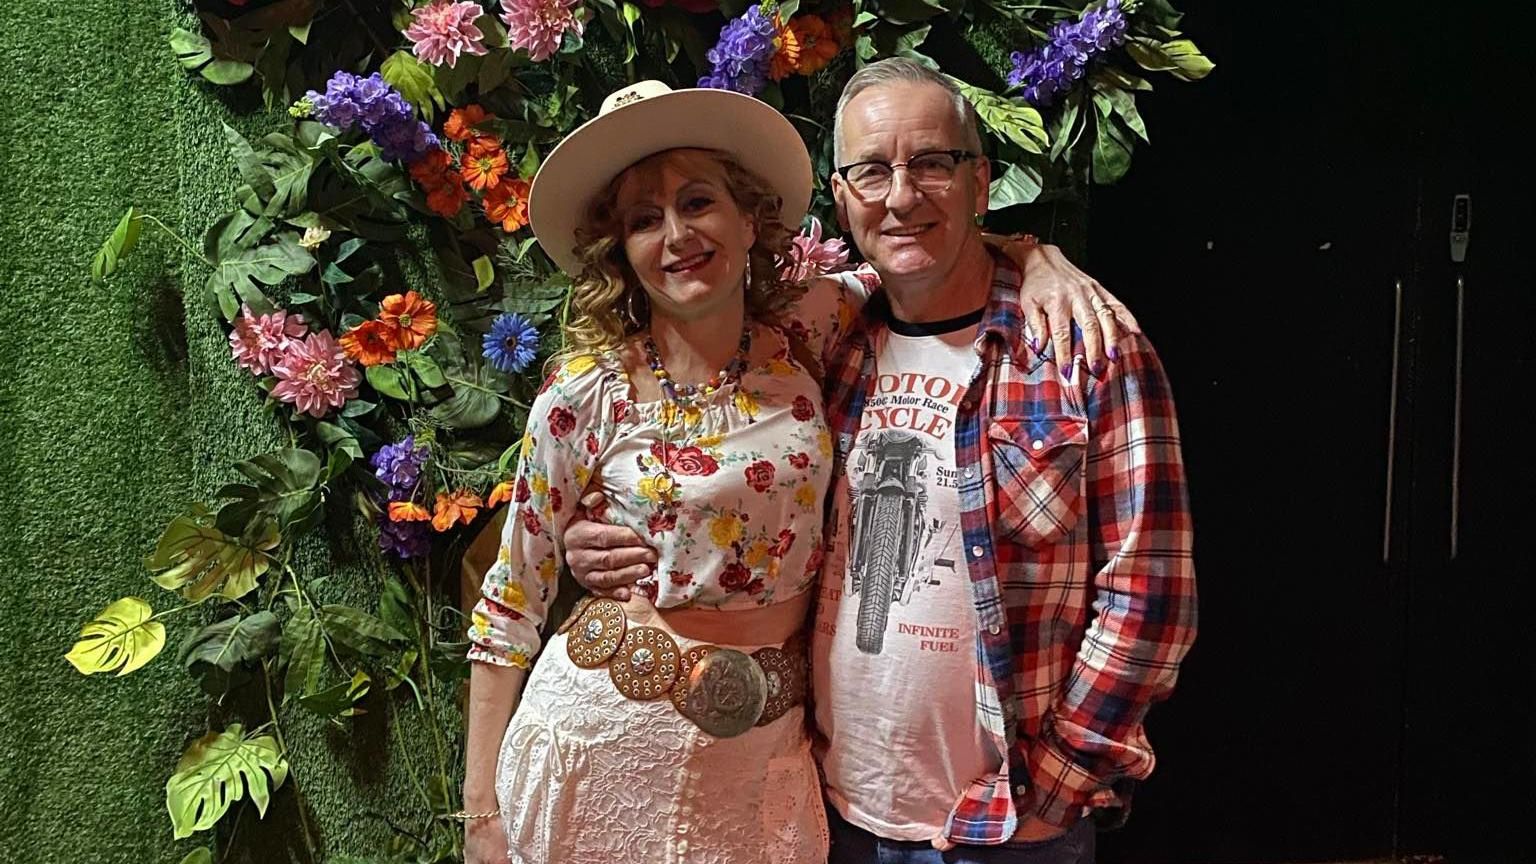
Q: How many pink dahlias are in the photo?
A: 5